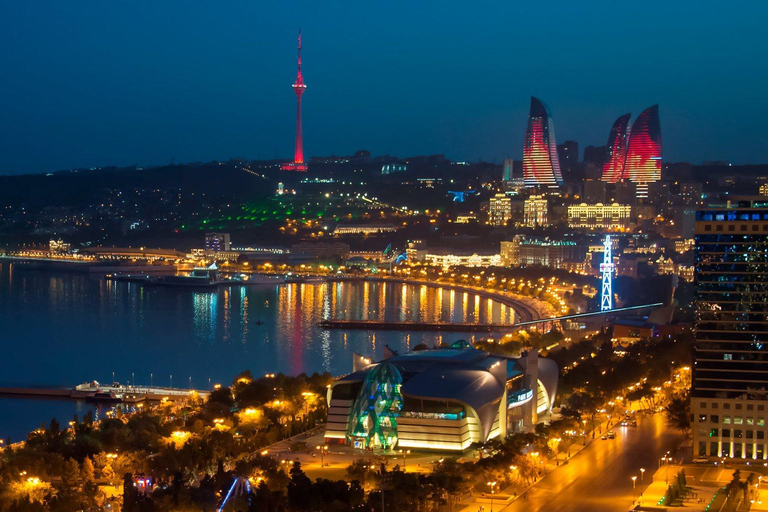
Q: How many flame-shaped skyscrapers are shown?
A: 3